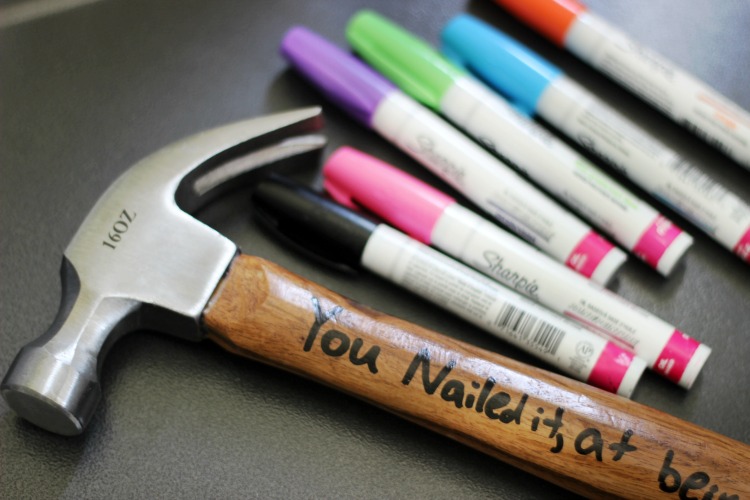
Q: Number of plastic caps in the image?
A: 6